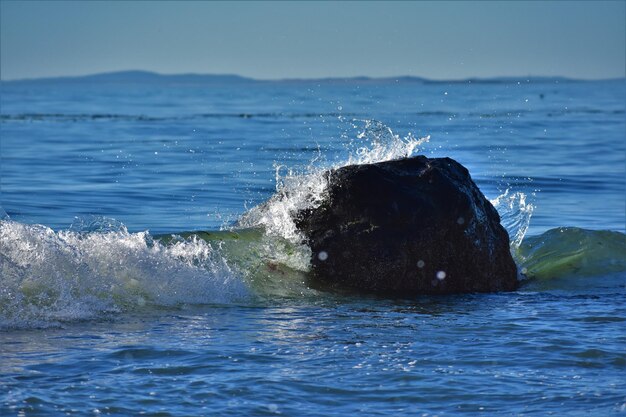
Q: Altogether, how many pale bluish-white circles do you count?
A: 4